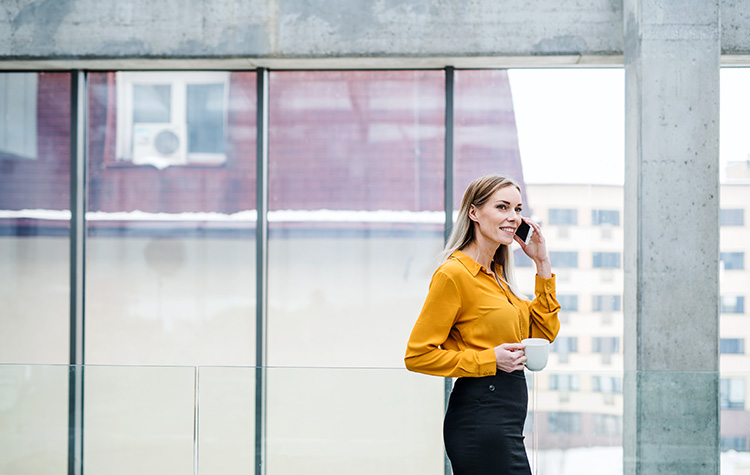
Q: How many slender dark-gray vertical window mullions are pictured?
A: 3